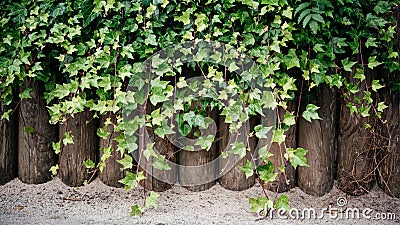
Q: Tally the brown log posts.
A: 11